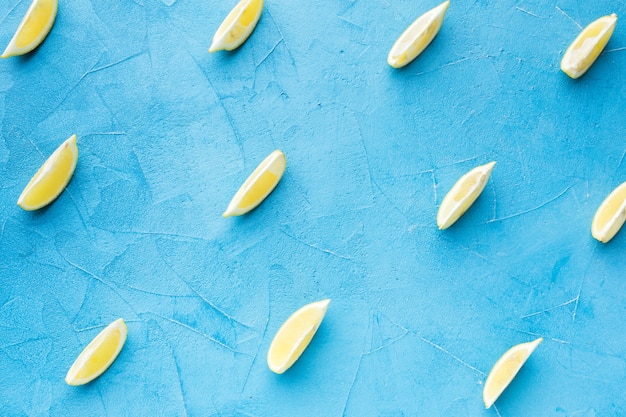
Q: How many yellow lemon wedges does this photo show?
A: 11